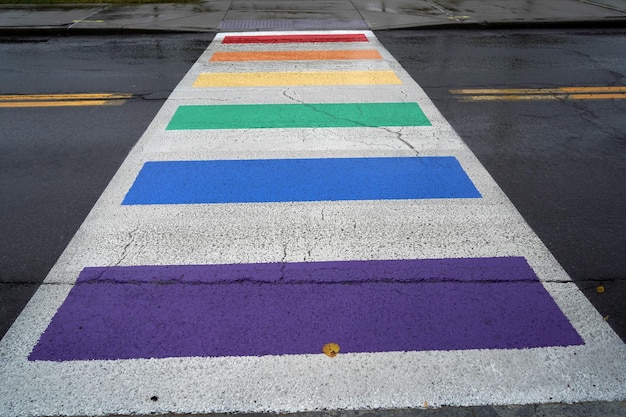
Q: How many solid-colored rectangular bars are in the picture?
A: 6